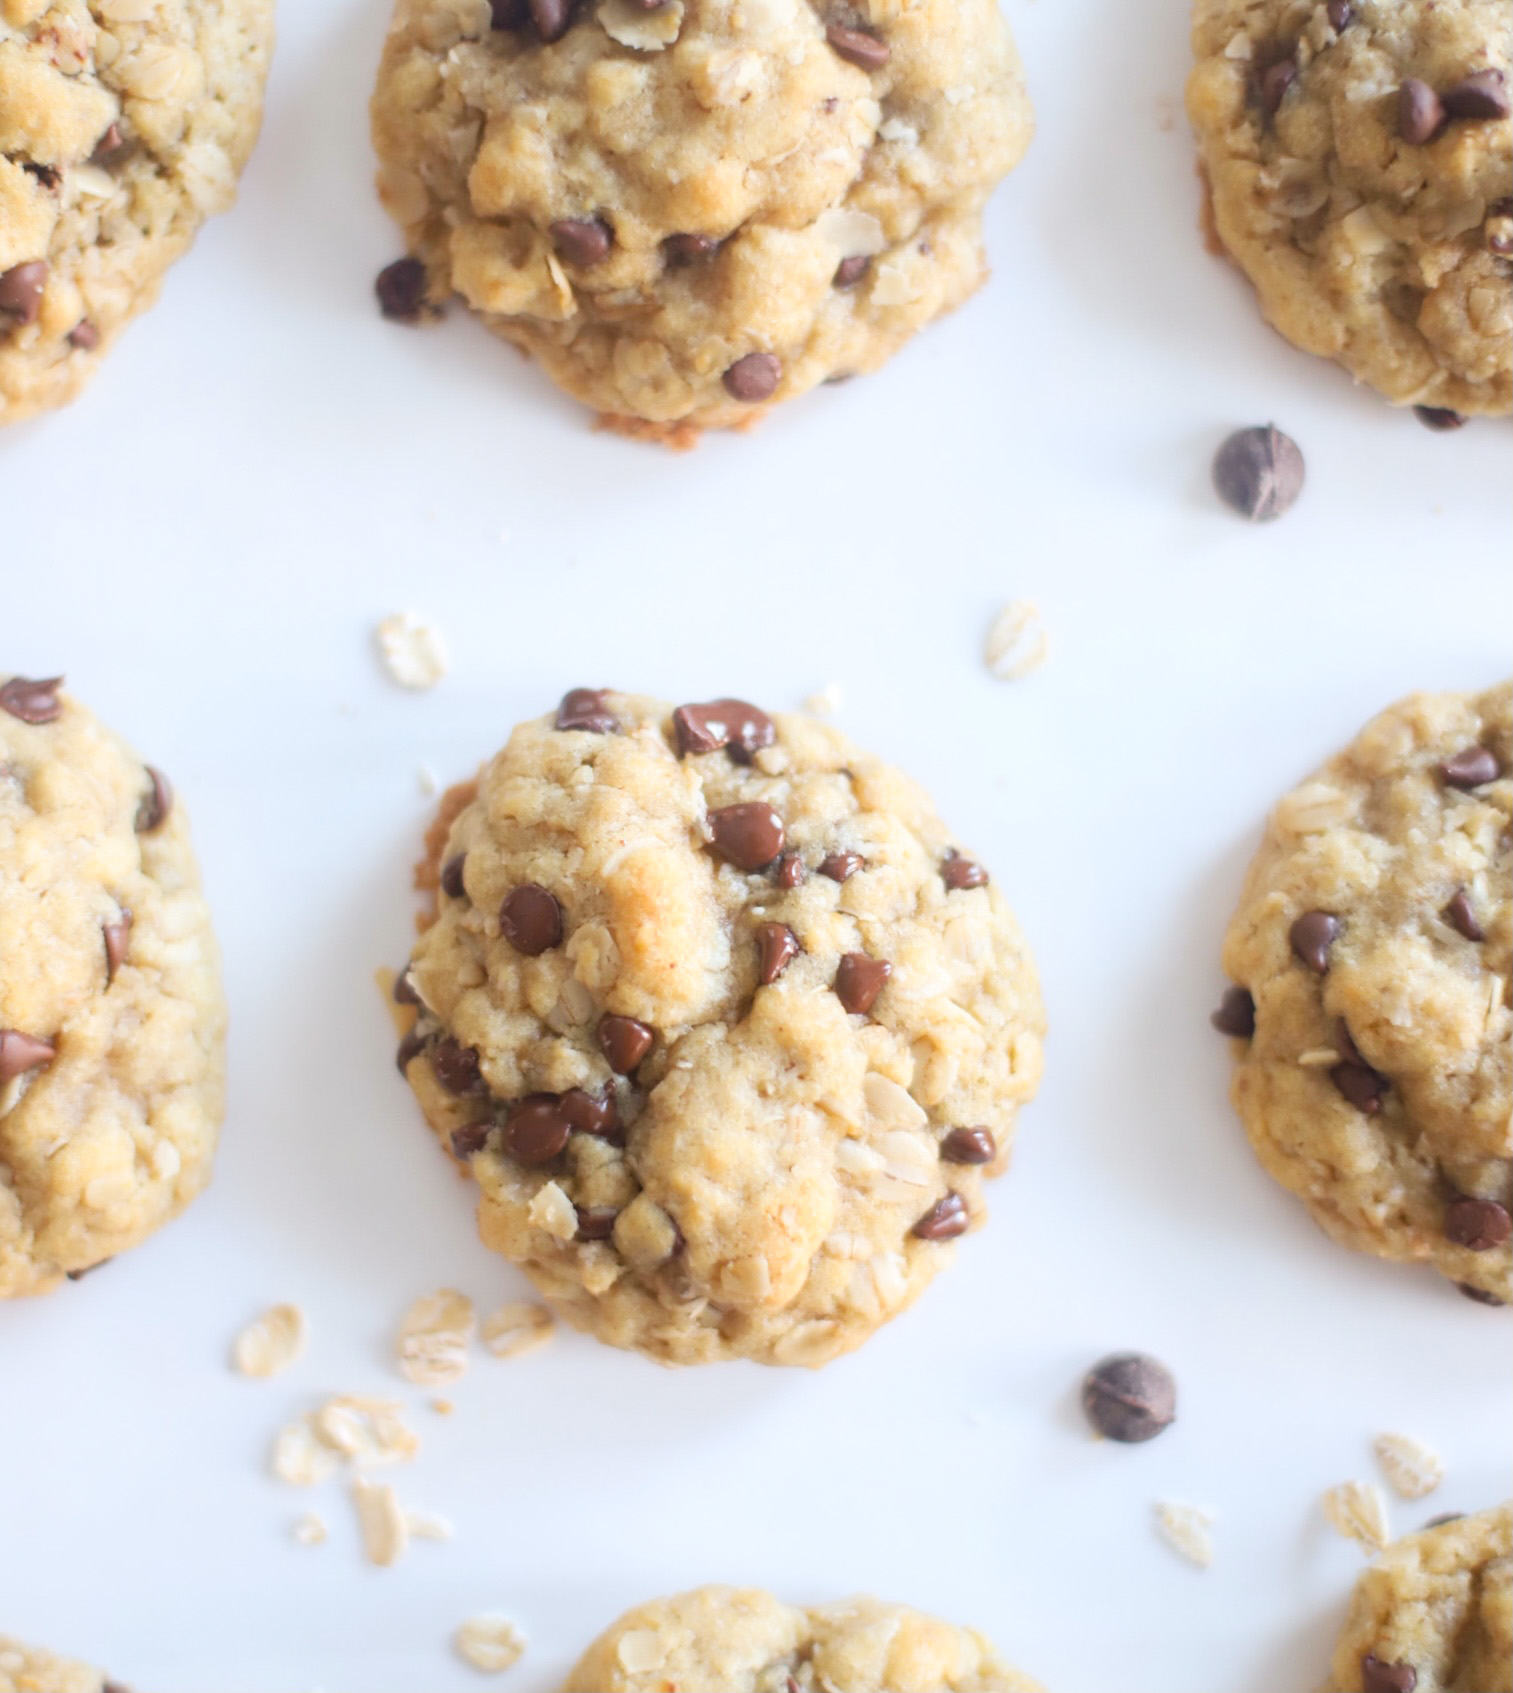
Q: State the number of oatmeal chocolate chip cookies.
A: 9